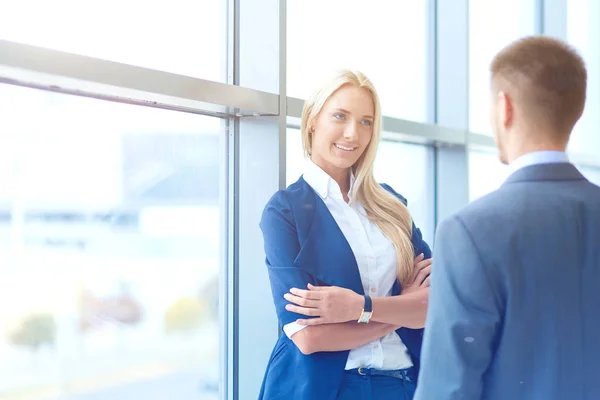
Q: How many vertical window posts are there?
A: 3